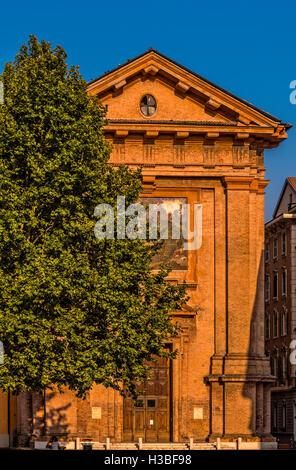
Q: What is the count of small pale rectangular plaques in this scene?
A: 2